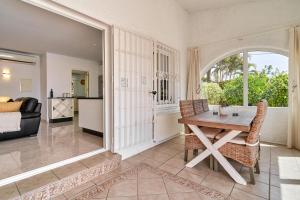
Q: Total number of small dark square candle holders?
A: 2